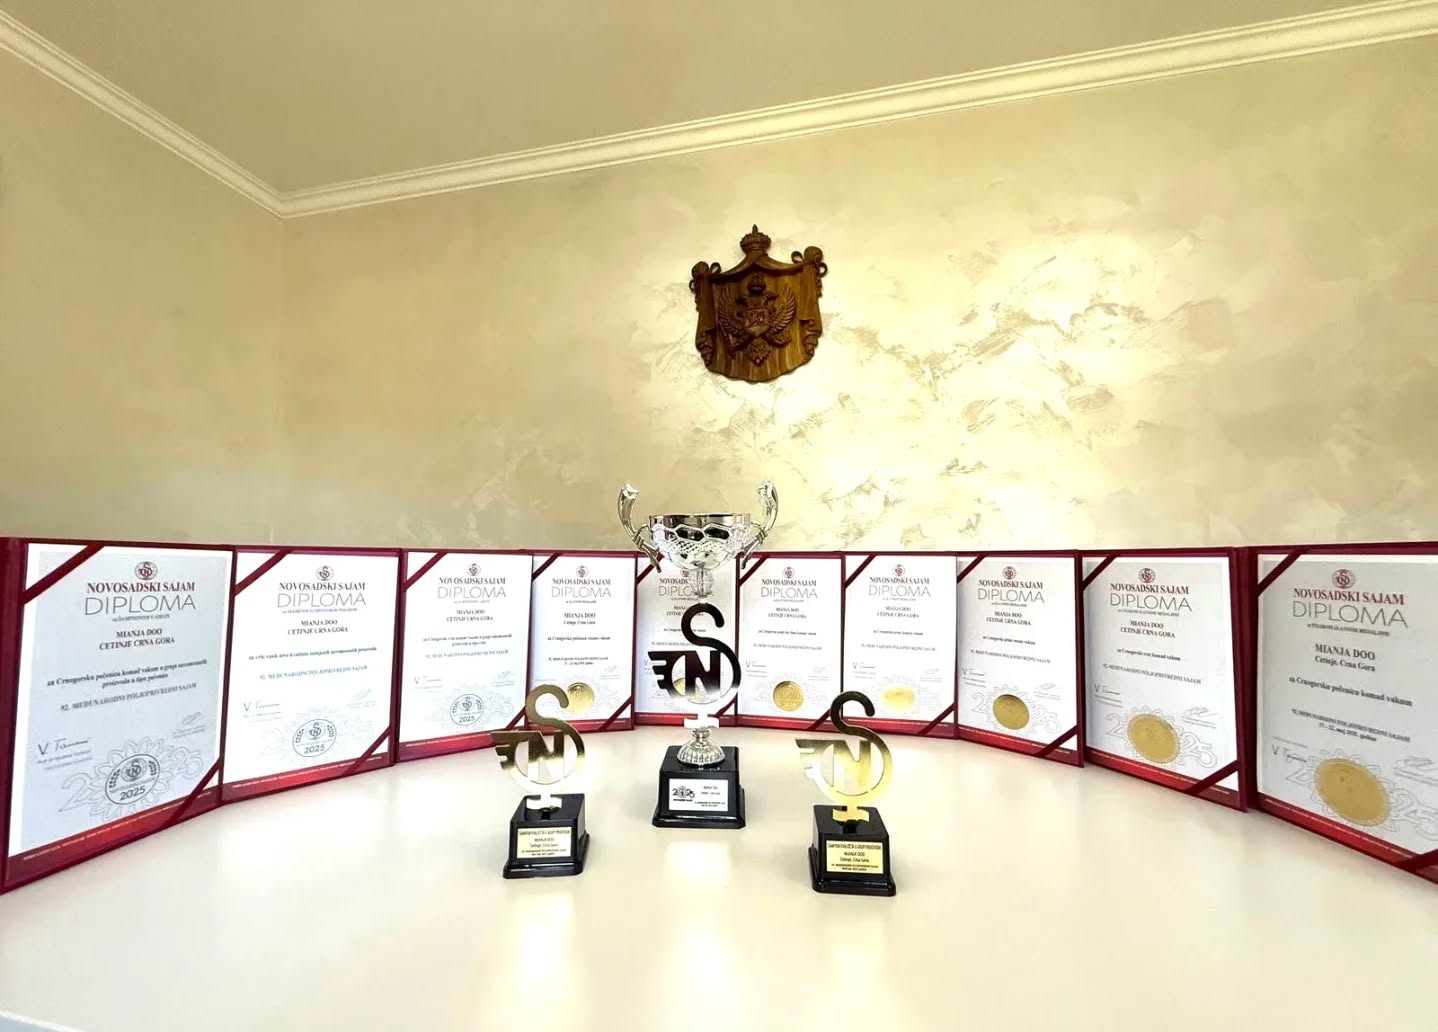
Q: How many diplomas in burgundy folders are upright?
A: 10